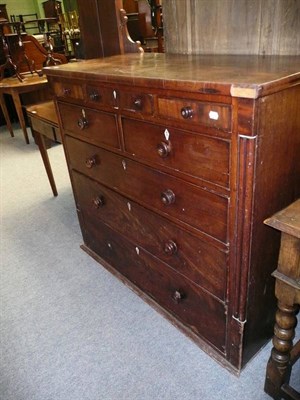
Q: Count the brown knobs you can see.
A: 11